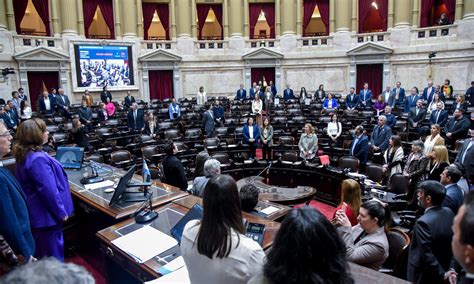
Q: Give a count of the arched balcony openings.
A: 8